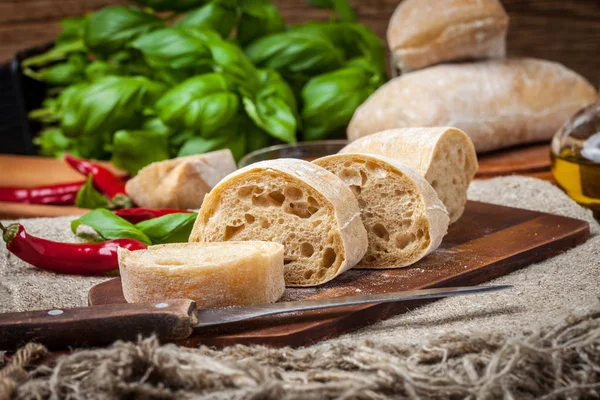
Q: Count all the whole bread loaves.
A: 2